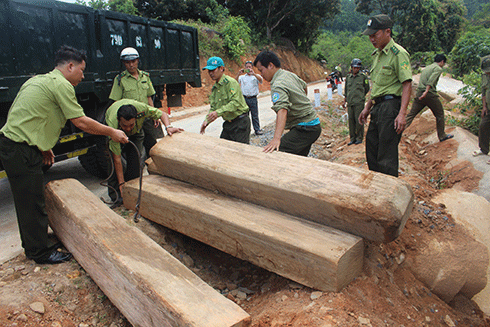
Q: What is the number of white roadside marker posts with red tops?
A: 3